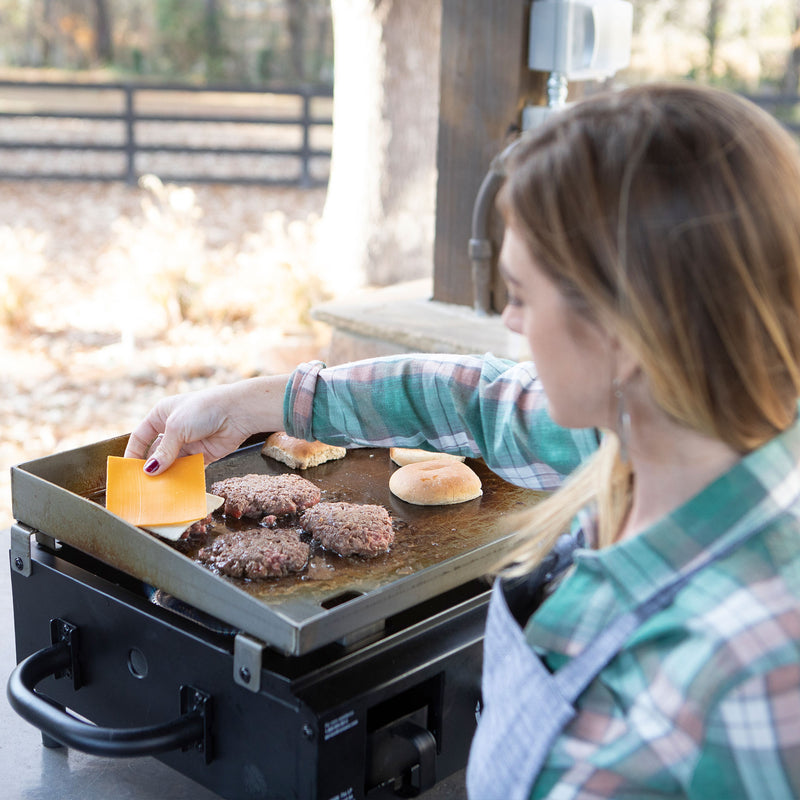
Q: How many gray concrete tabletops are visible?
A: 1